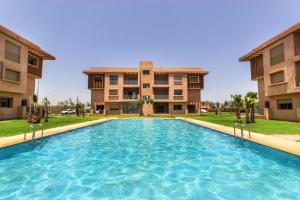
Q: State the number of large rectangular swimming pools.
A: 1